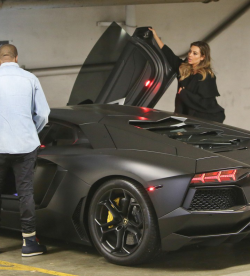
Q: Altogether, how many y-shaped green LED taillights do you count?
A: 0